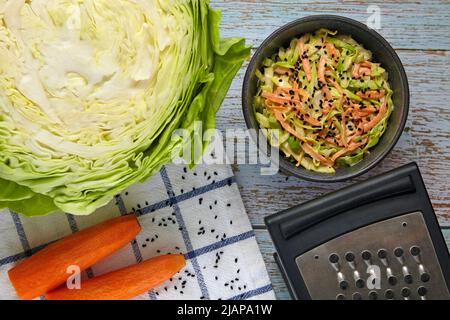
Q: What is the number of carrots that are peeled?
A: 2